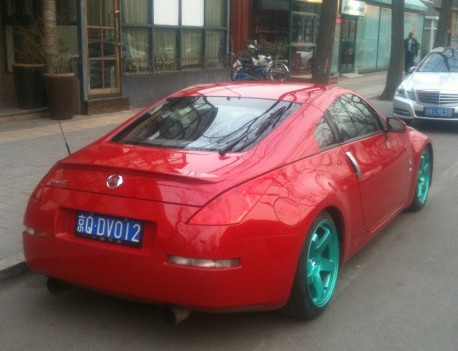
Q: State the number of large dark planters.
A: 2